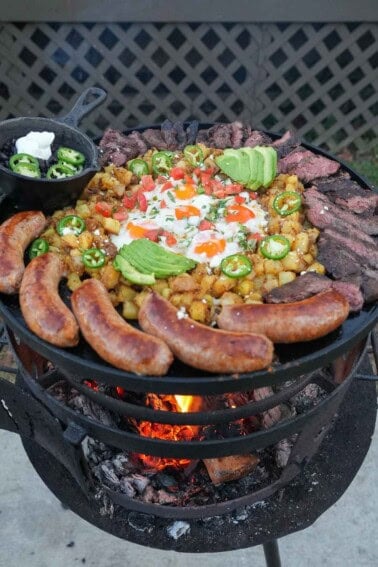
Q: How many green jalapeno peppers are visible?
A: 14